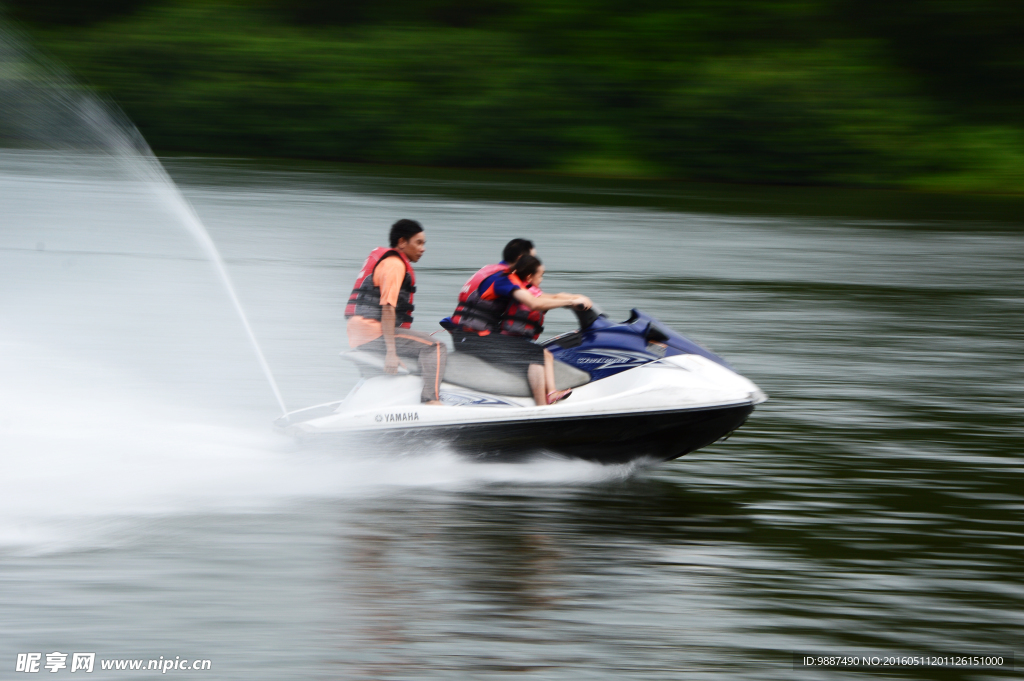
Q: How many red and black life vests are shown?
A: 3